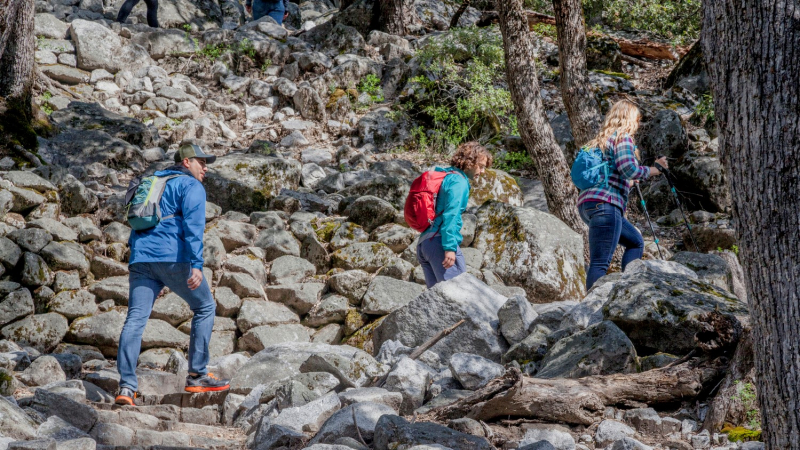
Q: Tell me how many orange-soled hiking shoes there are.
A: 2